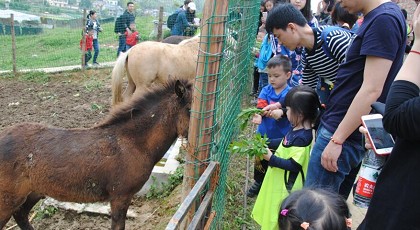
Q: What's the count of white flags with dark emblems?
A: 0